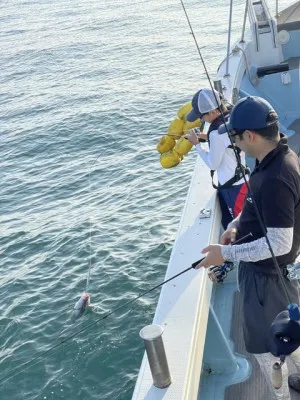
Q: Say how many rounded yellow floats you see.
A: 6